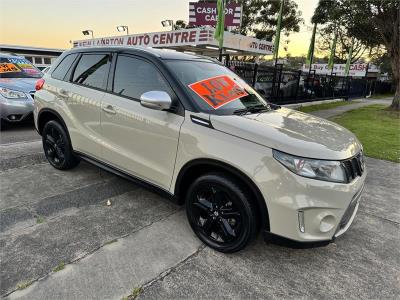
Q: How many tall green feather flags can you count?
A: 5